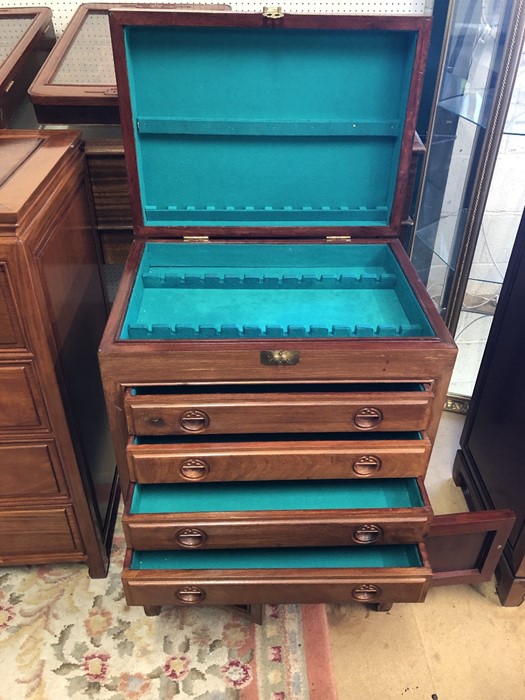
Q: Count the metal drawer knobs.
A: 8